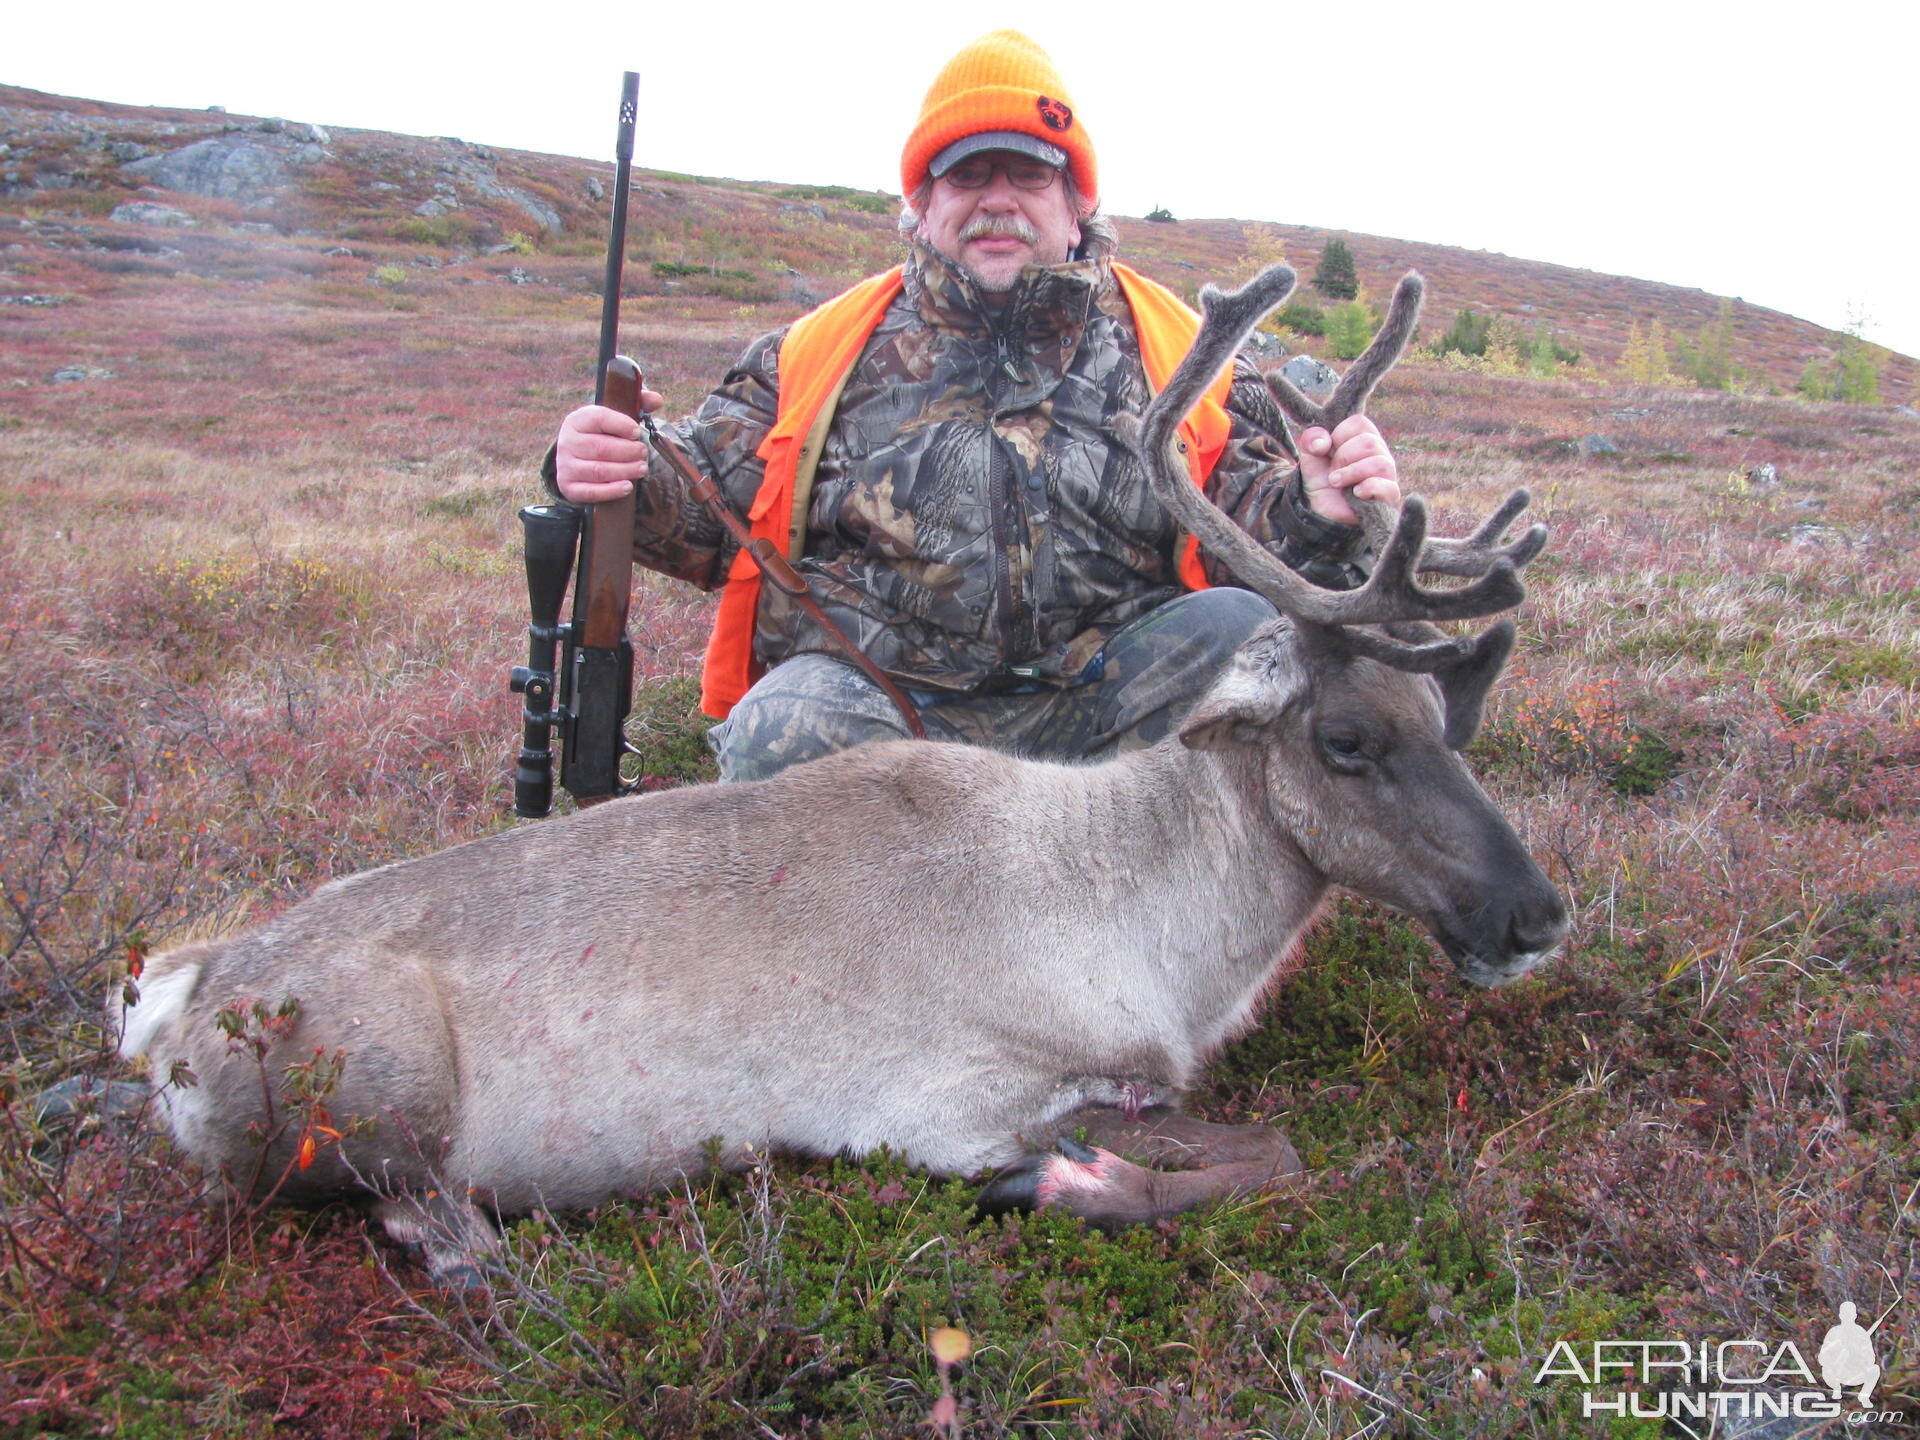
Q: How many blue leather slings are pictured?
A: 0